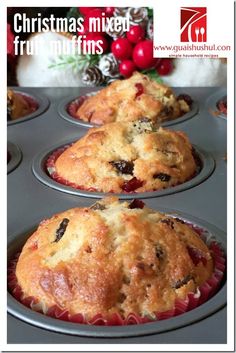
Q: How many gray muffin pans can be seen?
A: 1